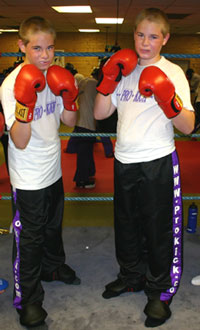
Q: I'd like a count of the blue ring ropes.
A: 3